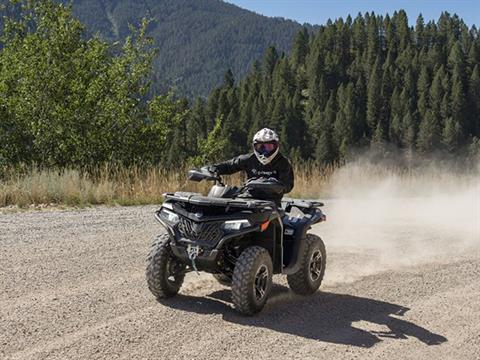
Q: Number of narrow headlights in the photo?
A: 2